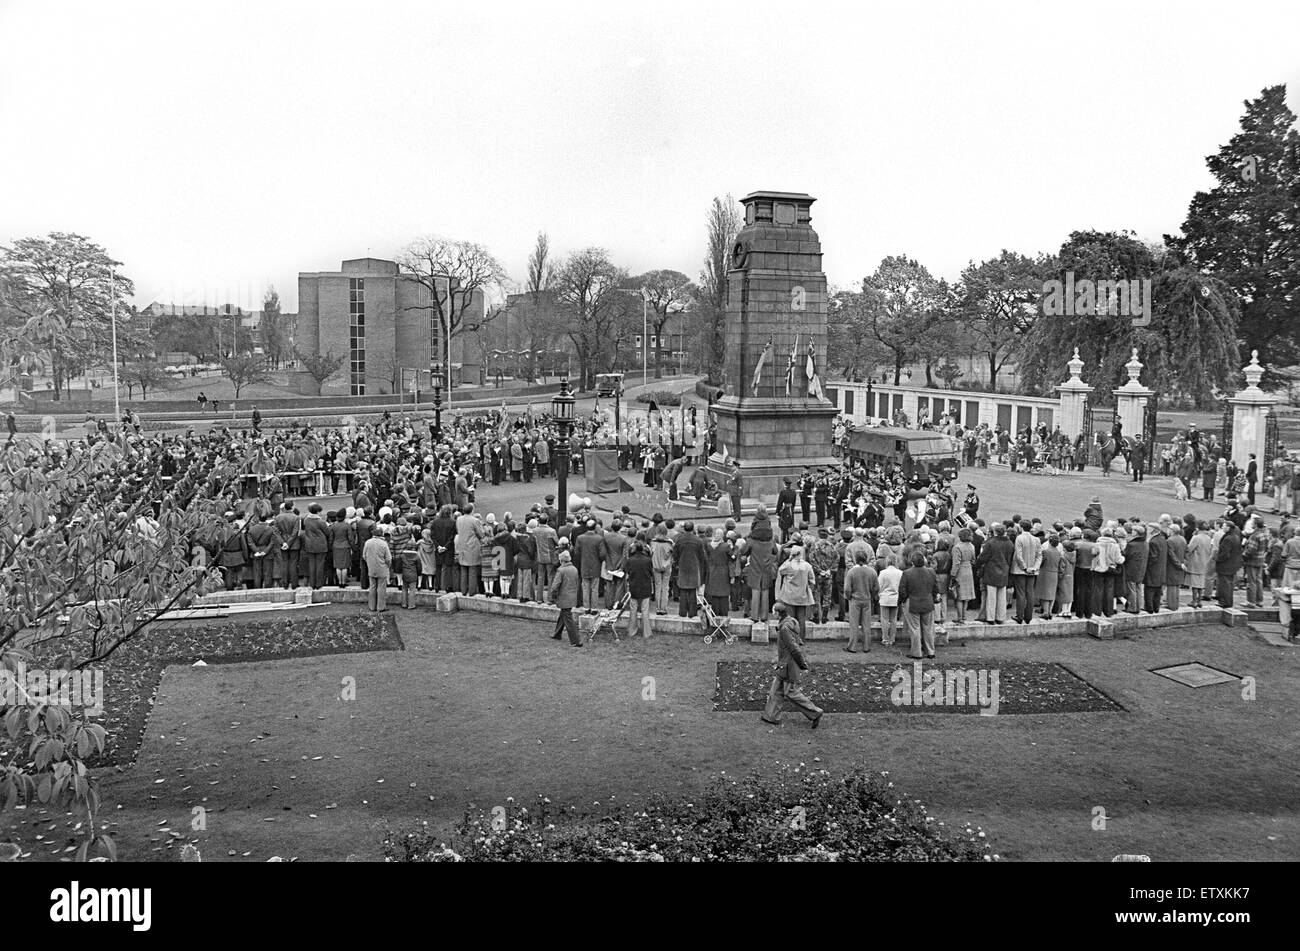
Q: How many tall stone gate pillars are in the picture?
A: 3